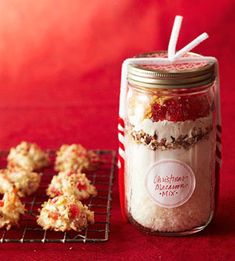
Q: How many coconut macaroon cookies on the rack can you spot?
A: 6